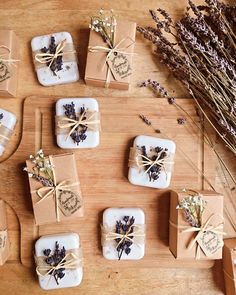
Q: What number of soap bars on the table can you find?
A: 6